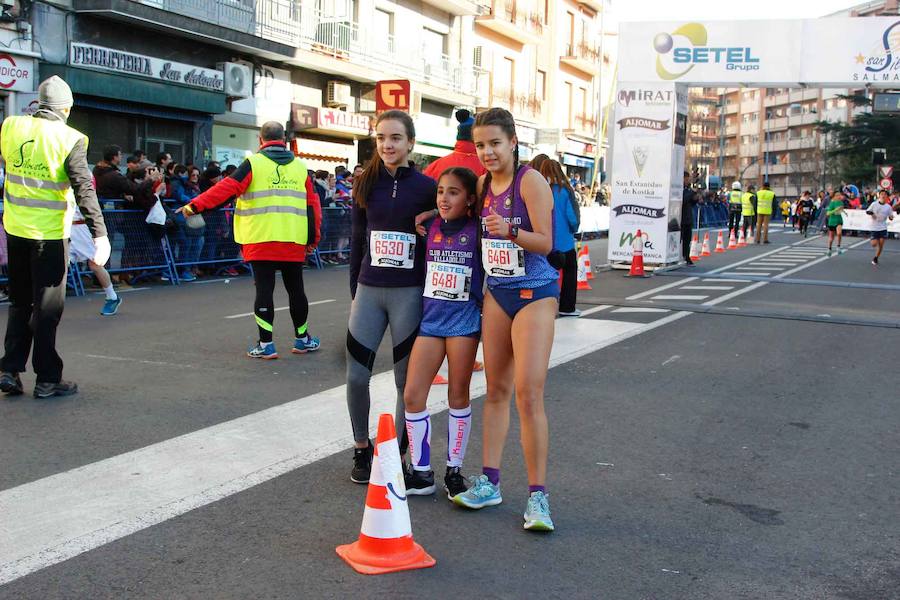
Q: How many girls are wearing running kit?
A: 3